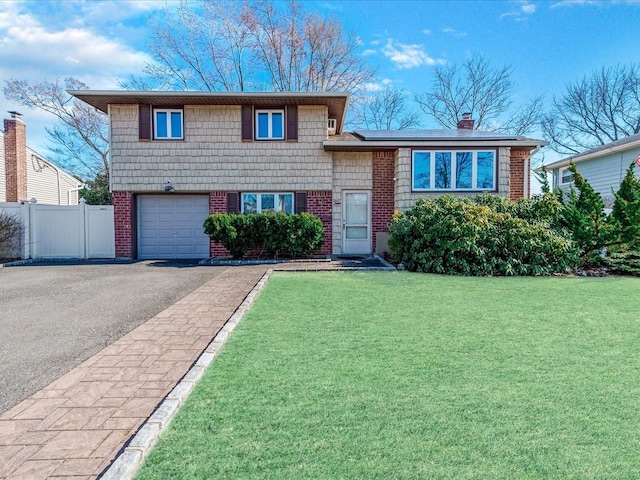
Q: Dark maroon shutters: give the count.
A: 5